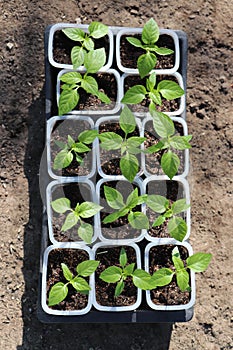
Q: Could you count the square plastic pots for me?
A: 13